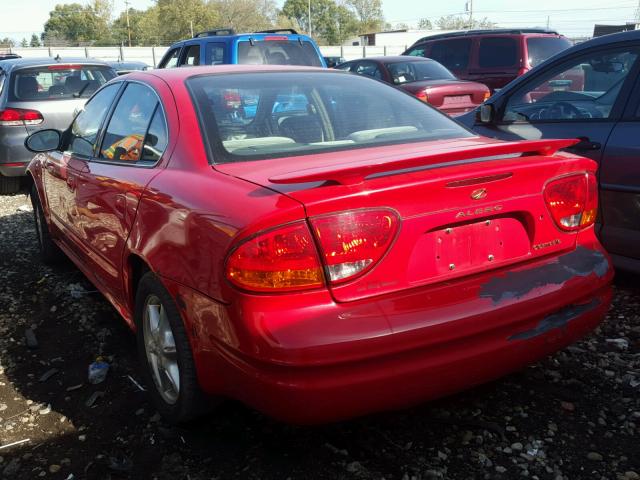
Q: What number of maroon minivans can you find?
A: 1